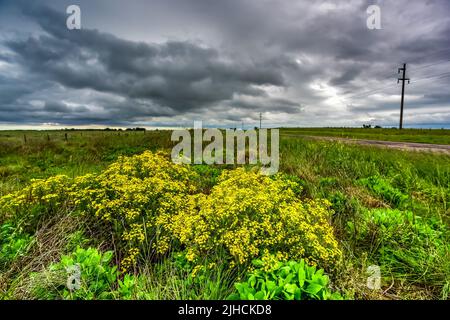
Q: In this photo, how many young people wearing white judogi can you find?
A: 0